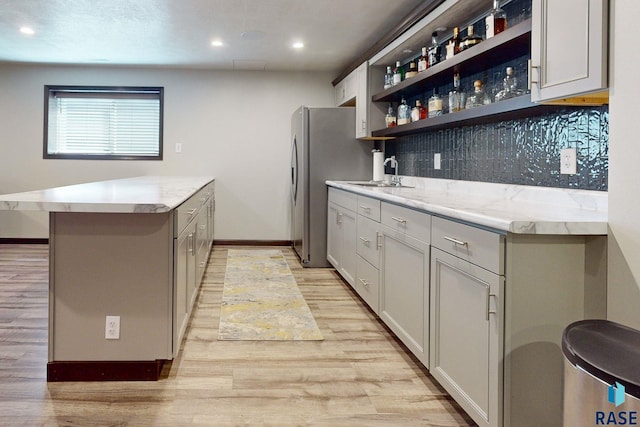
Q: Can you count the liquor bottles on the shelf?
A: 15